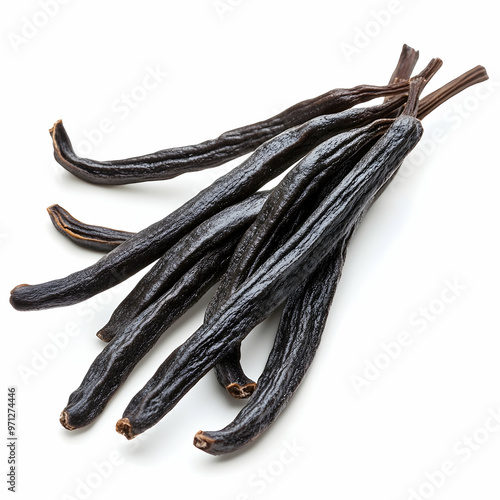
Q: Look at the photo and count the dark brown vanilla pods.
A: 8